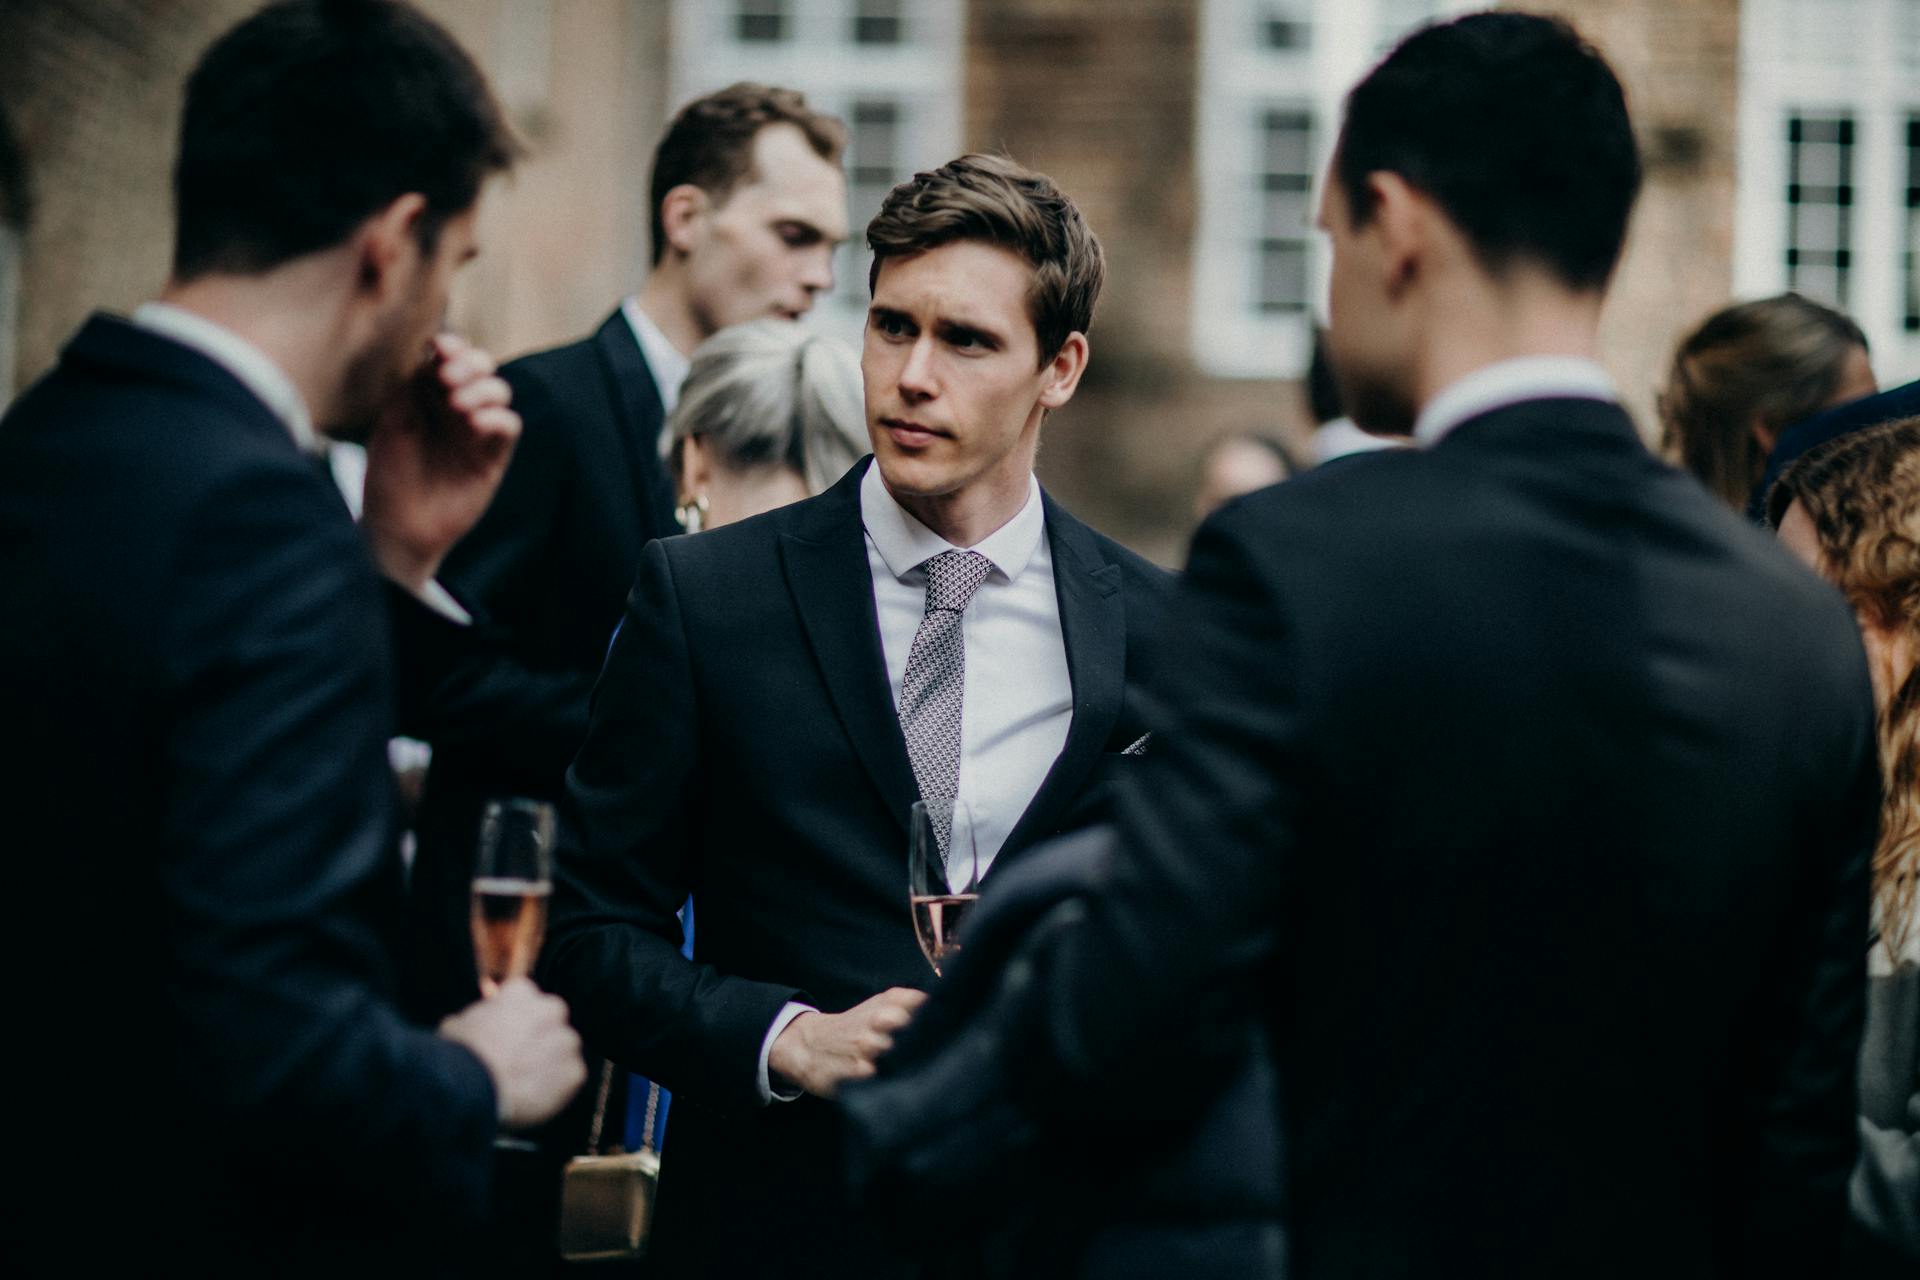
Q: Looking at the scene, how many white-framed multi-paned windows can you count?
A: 3